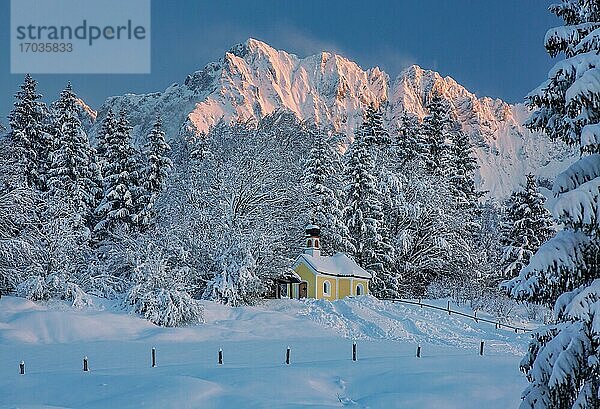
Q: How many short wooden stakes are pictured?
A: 8